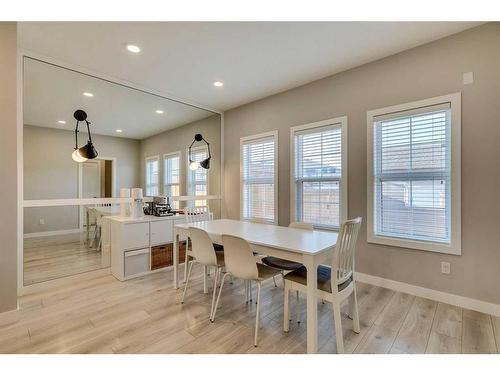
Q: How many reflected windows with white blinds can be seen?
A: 3